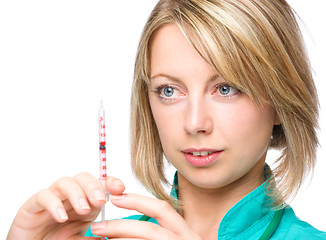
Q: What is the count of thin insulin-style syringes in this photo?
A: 1